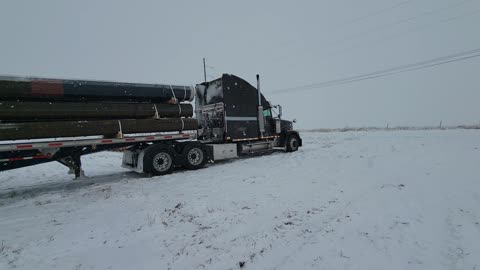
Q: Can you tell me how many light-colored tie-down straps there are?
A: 6